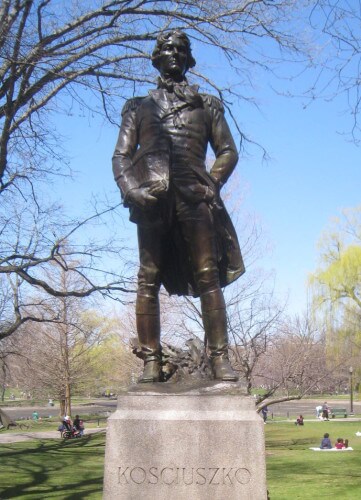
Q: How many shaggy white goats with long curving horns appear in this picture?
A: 0